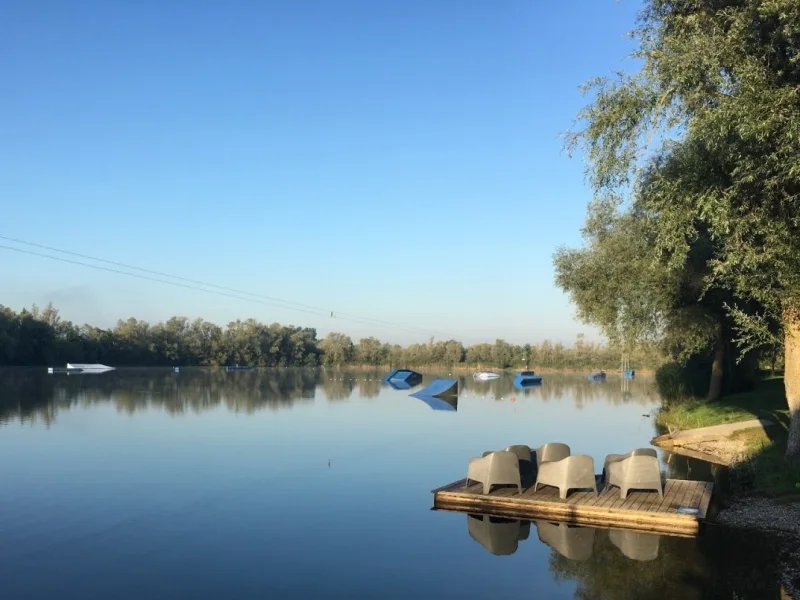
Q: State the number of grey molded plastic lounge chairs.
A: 6